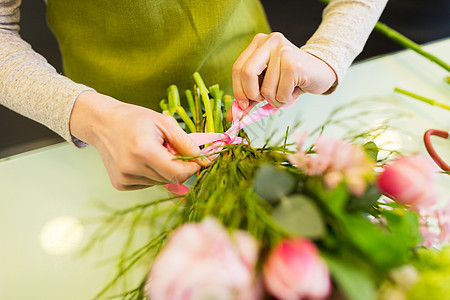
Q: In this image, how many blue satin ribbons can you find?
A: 0